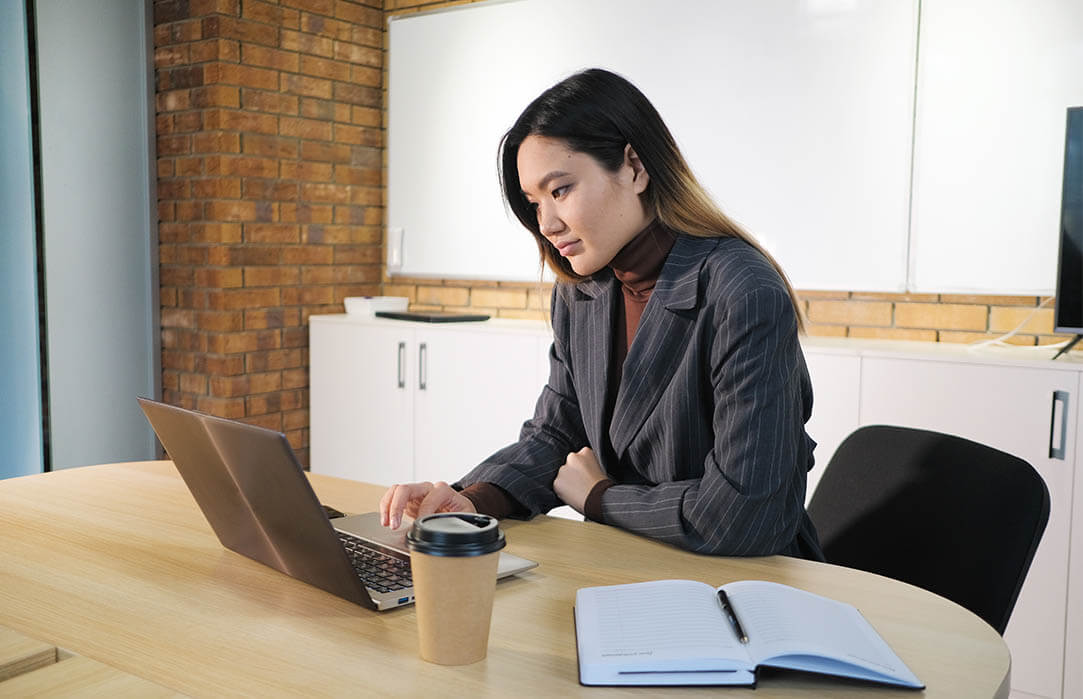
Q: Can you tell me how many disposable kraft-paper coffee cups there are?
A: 1